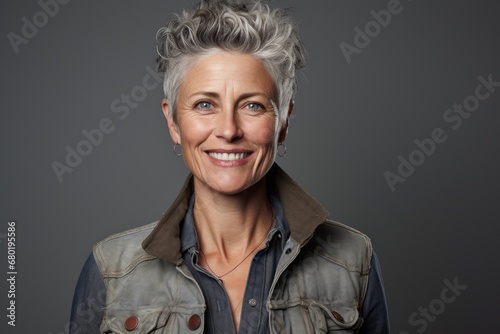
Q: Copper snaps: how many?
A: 3